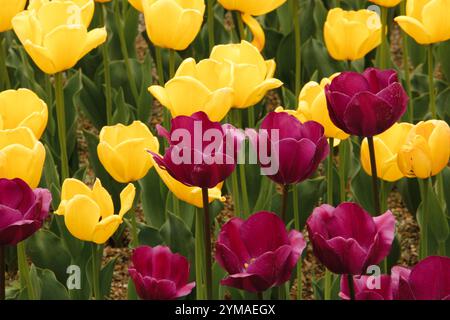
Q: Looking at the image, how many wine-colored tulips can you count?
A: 9